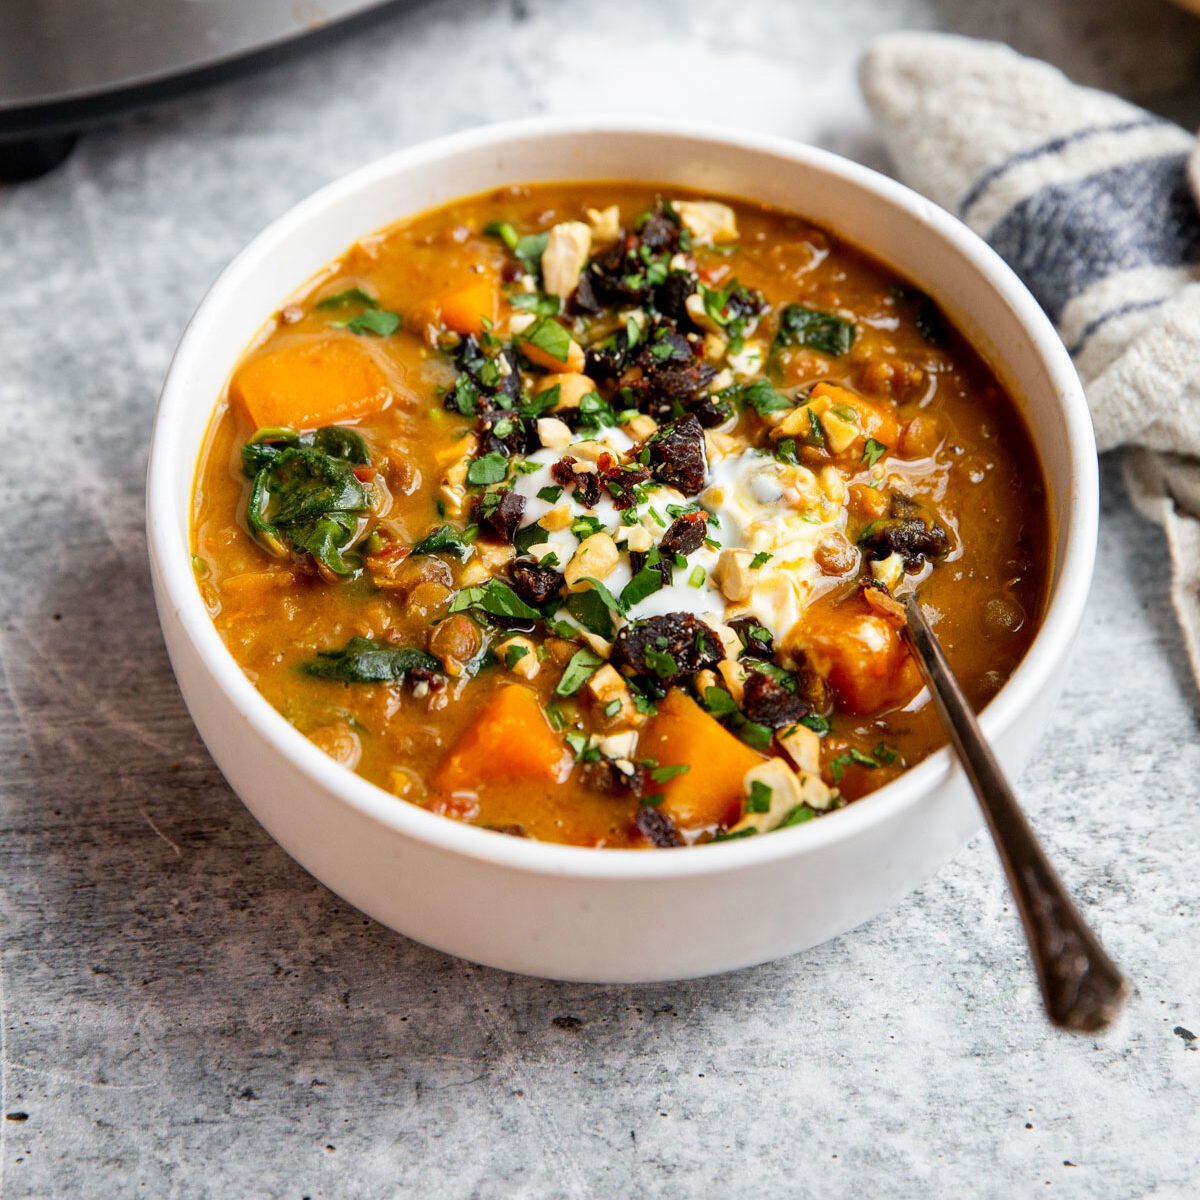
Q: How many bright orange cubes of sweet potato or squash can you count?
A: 6